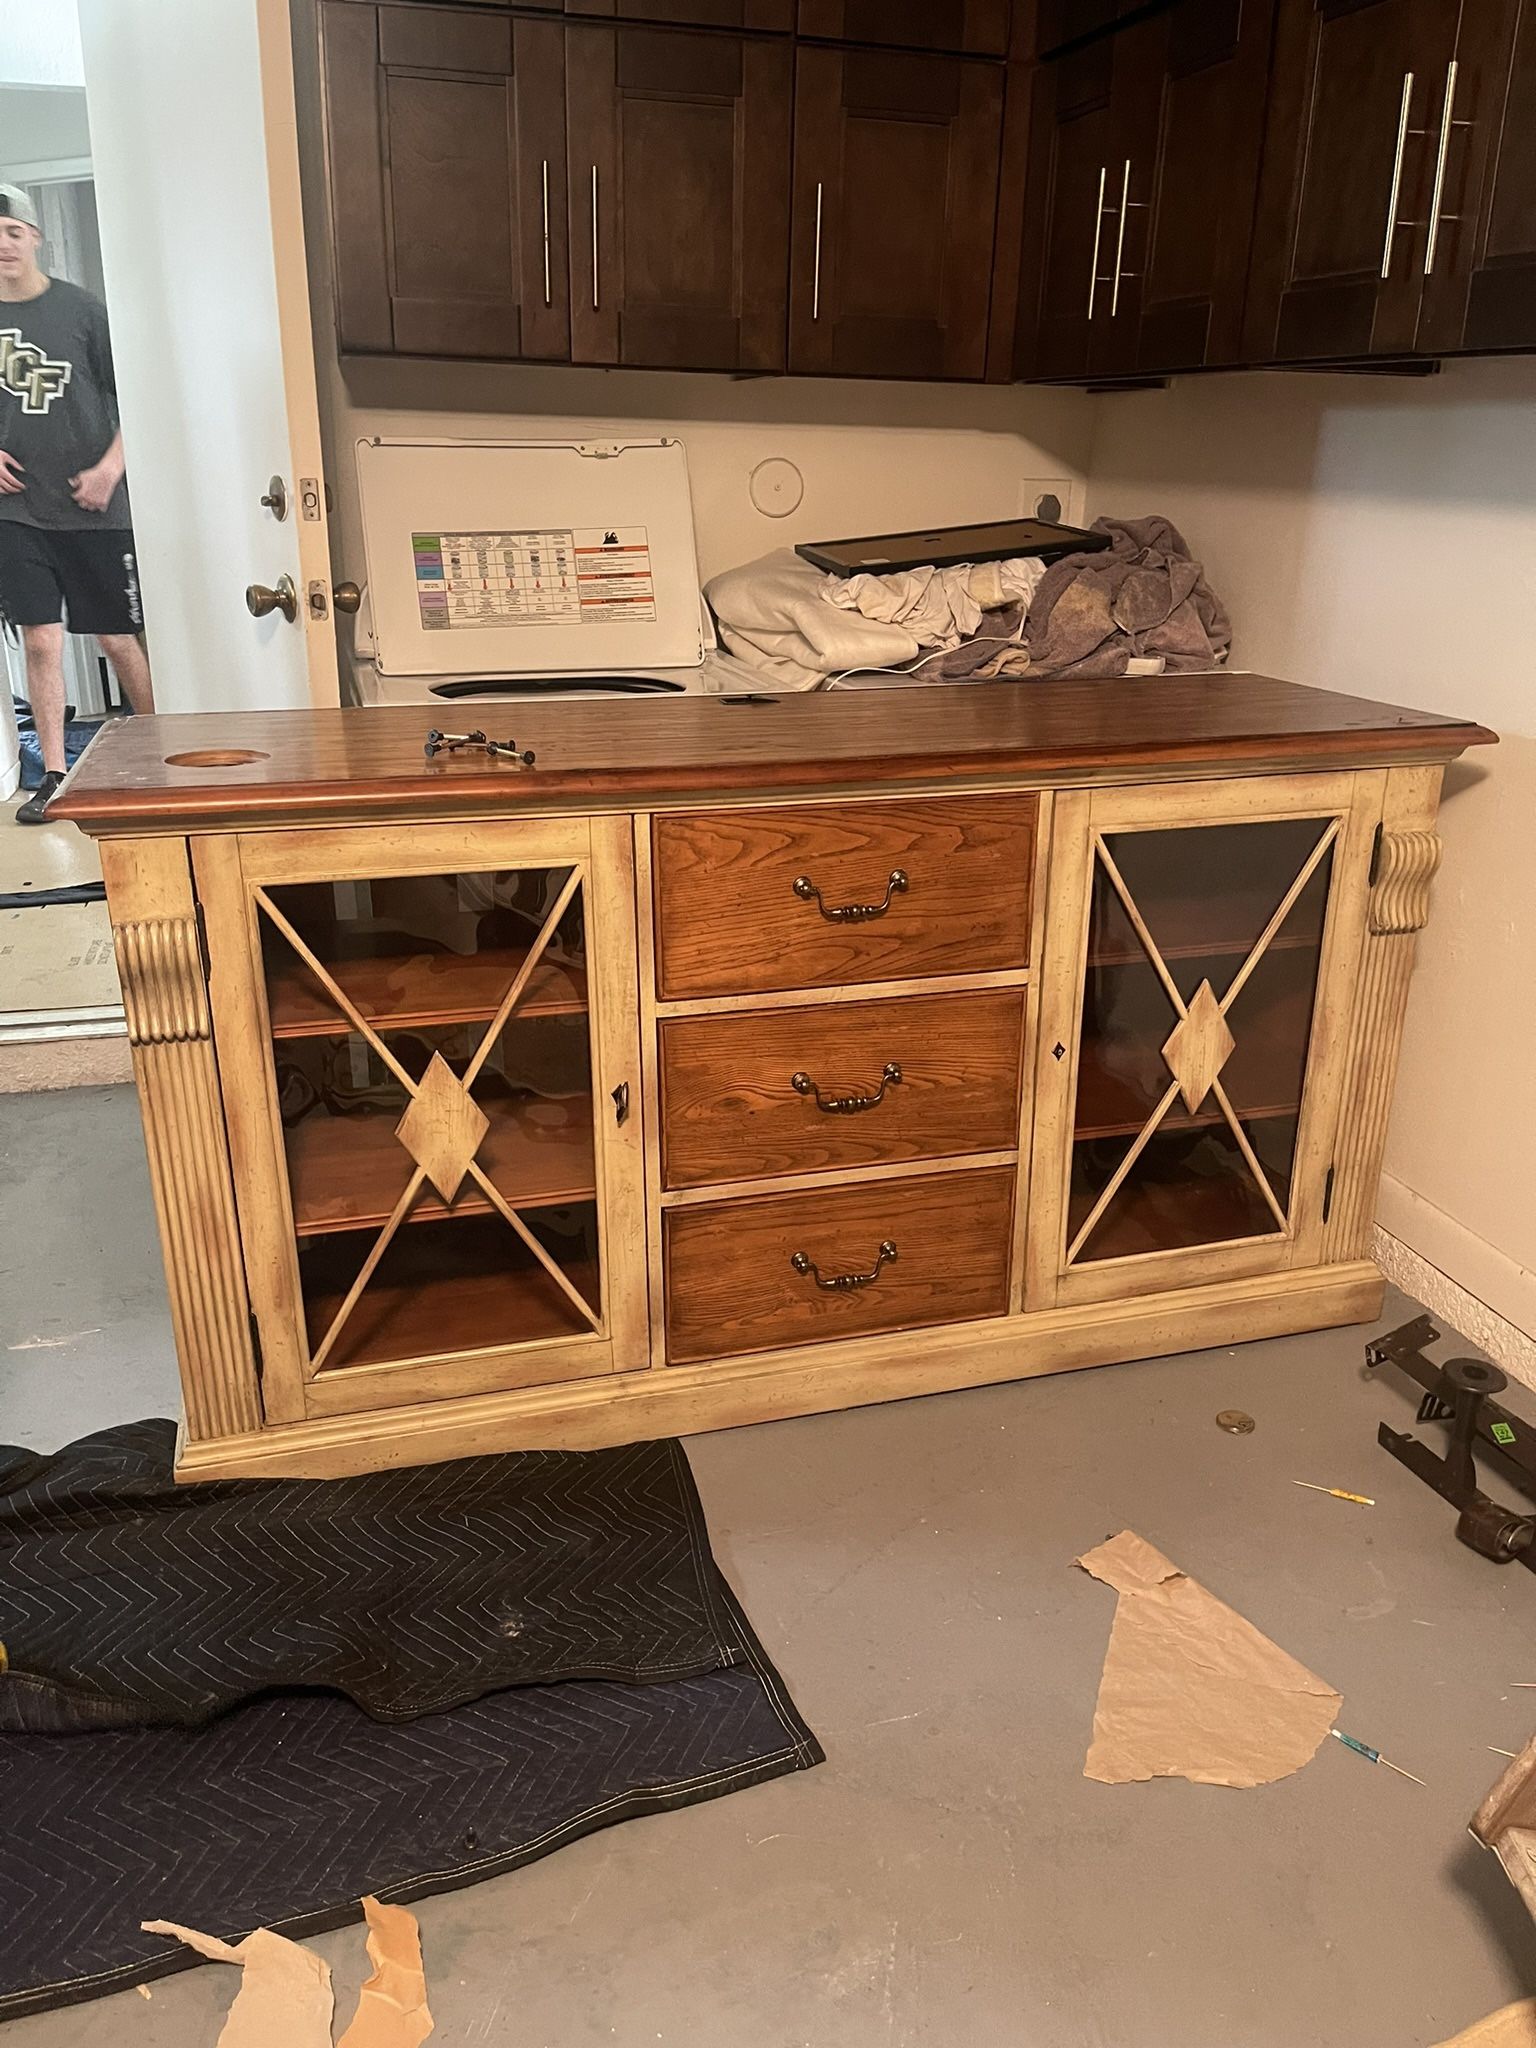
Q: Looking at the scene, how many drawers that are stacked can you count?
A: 3